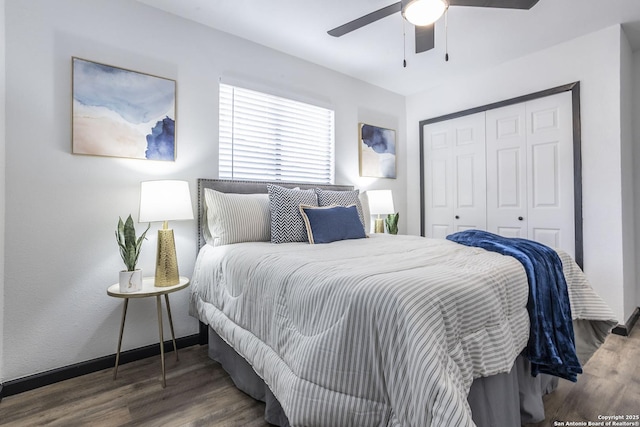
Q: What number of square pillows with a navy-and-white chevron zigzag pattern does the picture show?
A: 2